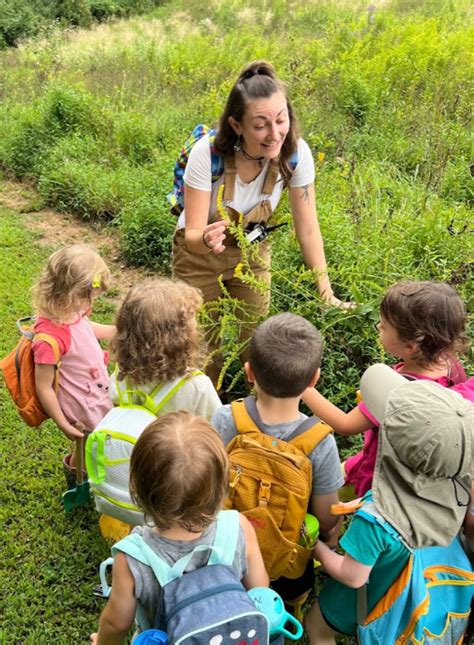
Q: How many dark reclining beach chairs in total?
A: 0